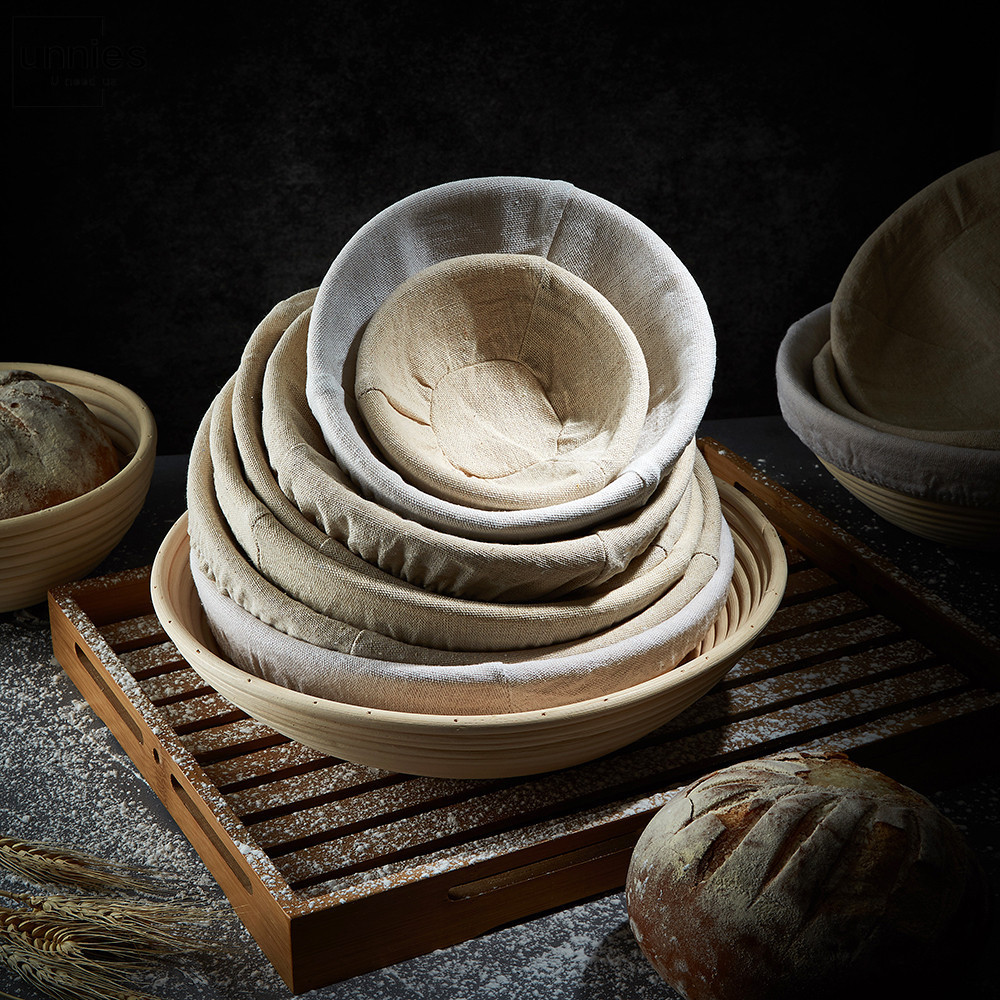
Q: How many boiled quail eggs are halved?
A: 0